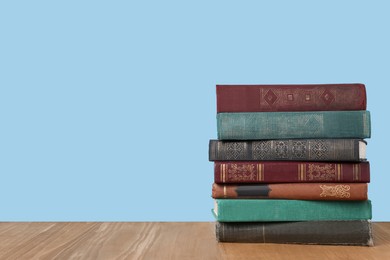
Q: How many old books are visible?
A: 7